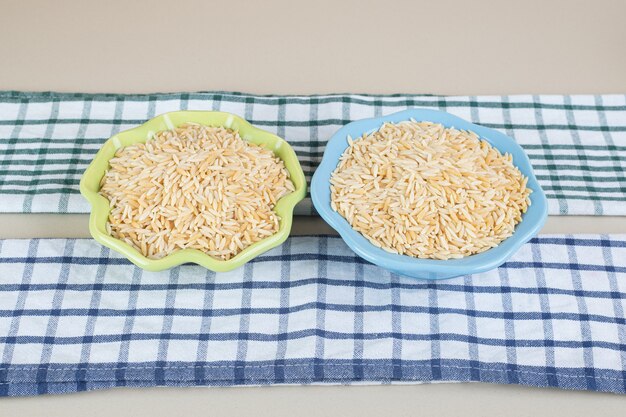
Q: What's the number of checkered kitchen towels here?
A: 2